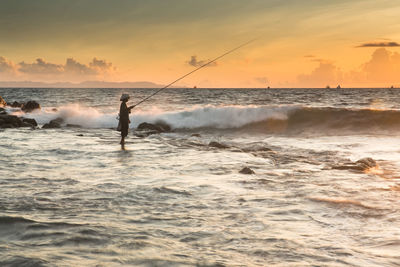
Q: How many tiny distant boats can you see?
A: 5